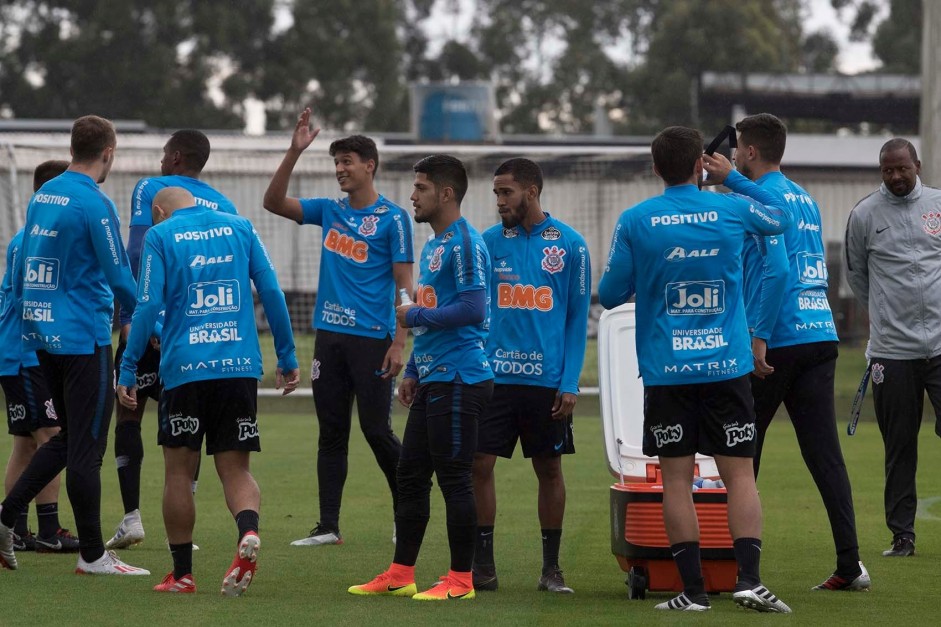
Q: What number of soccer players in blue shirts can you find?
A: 9